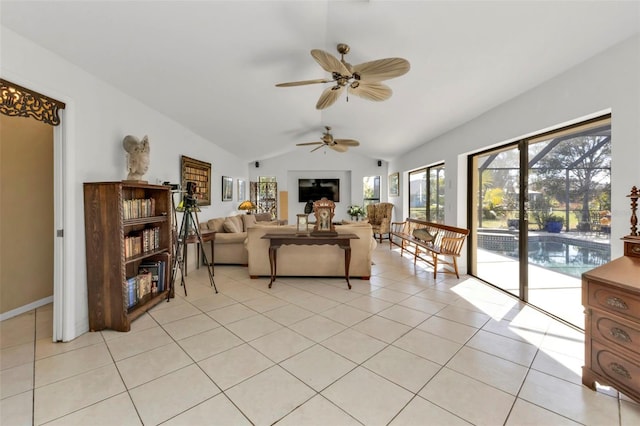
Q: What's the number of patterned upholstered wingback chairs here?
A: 1